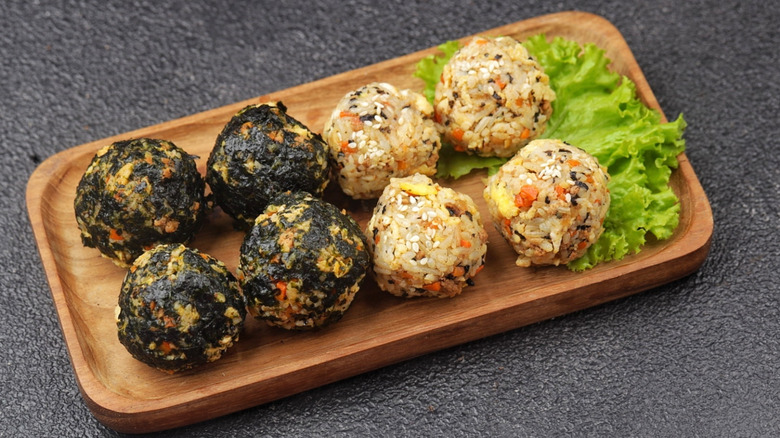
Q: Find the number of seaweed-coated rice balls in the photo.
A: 4